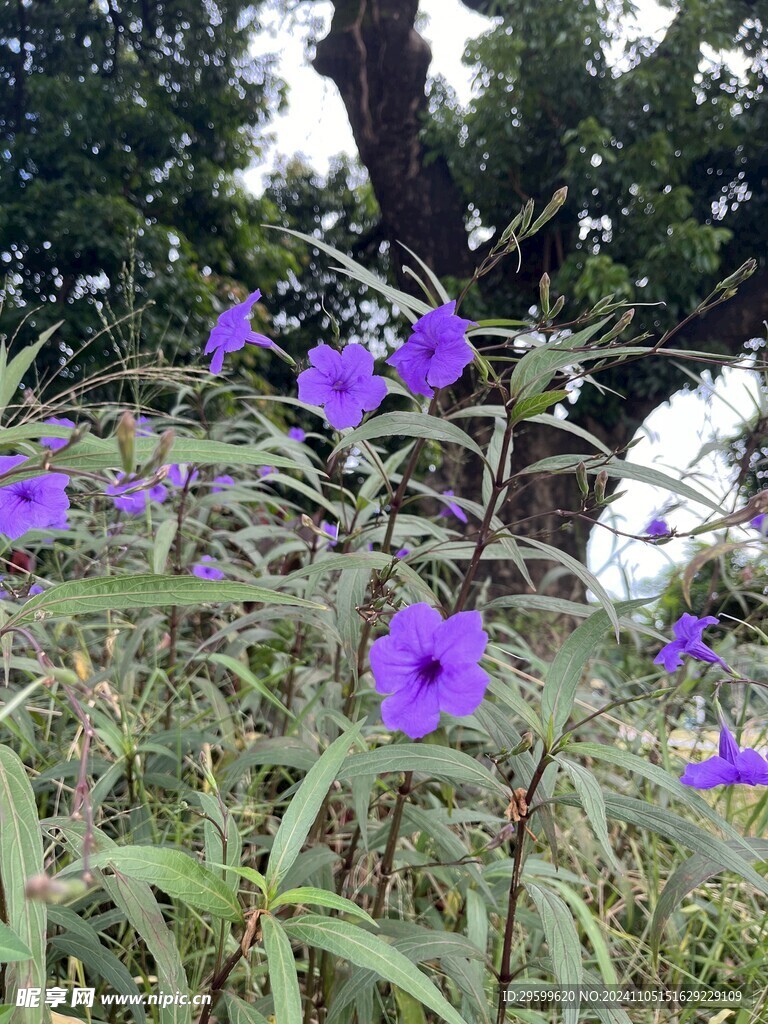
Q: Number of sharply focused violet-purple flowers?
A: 7